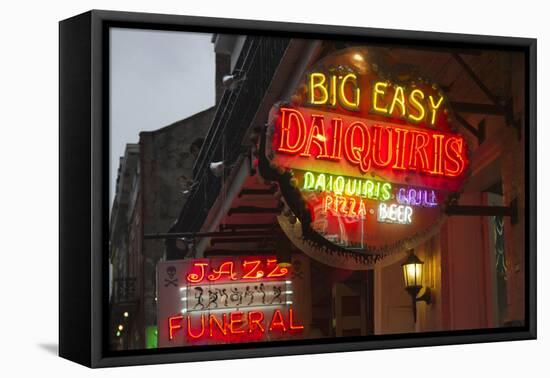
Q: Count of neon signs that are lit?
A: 2